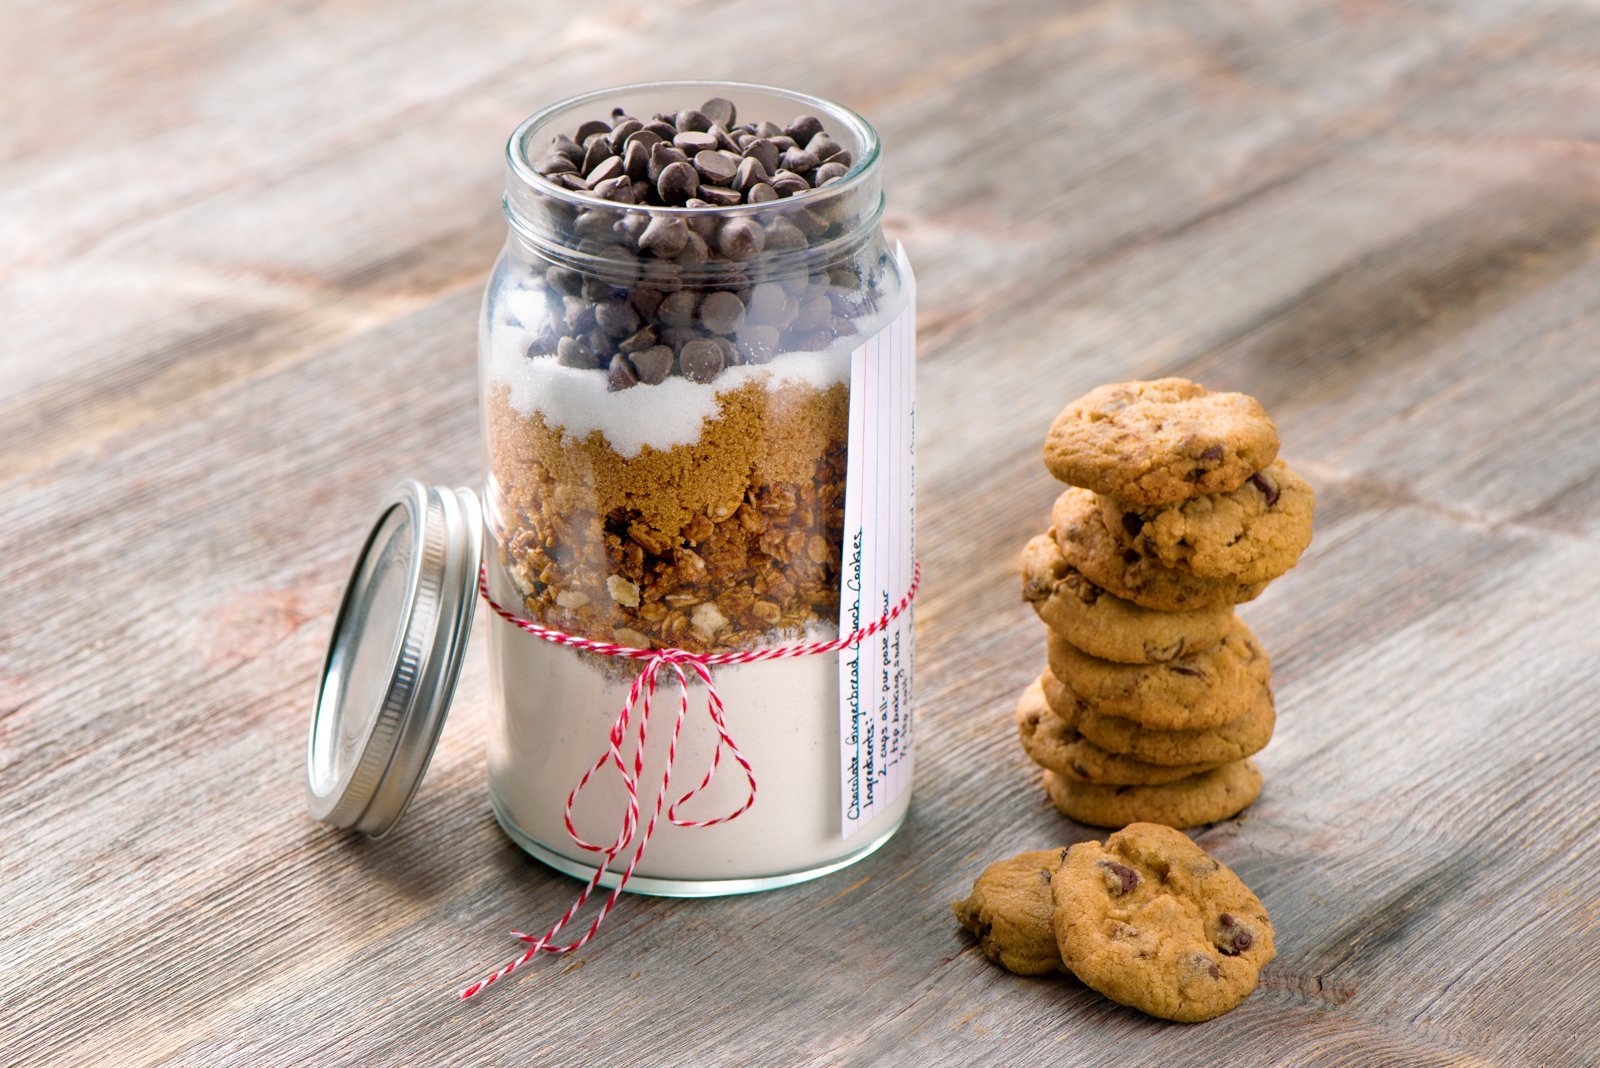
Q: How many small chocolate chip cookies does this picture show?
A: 10